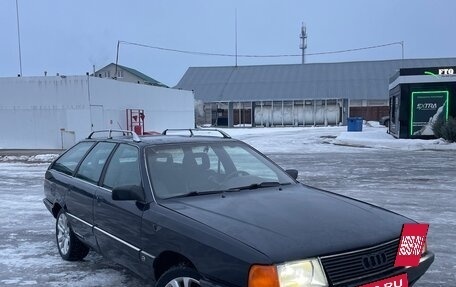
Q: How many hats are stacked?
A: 0